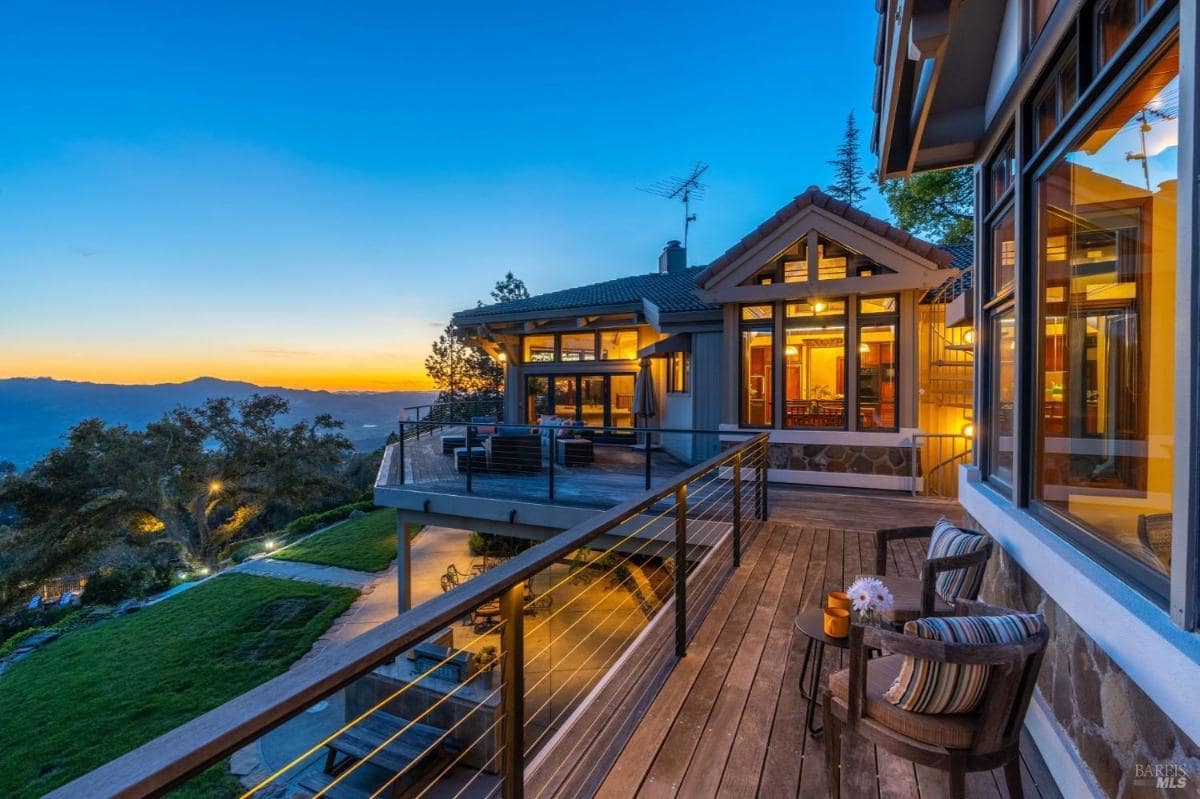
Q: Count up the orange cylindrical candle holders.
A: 2